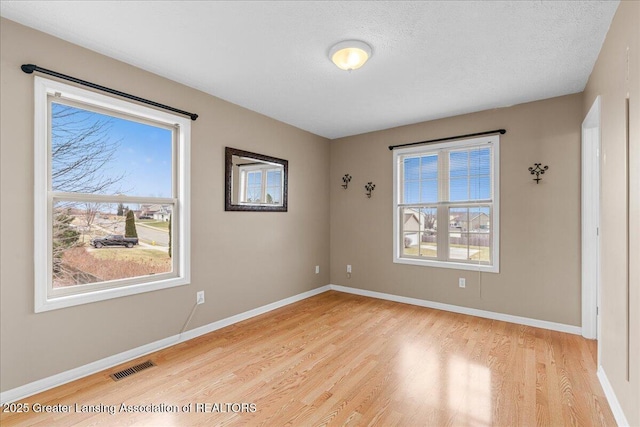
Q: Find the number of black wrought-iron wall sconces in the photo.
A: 3